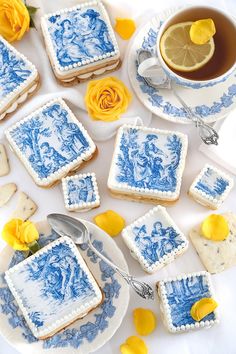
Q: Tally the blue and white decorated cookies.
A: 9